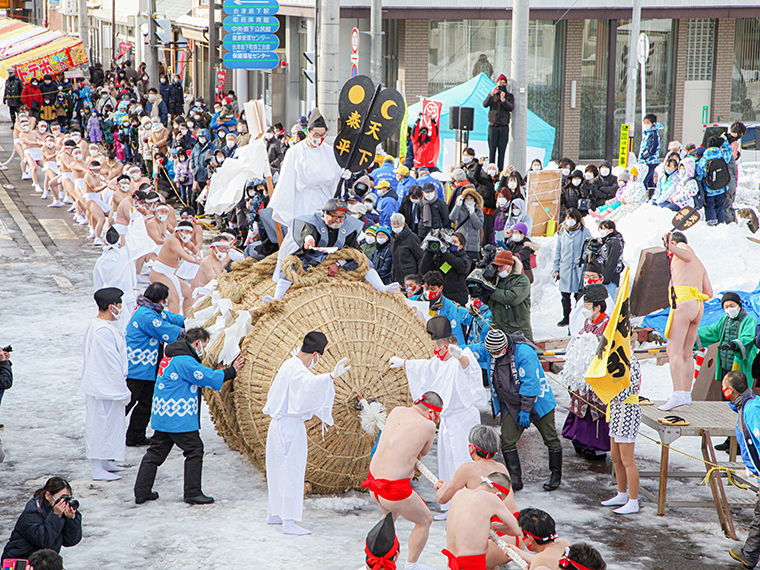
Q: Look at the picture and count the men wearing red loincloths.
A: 3